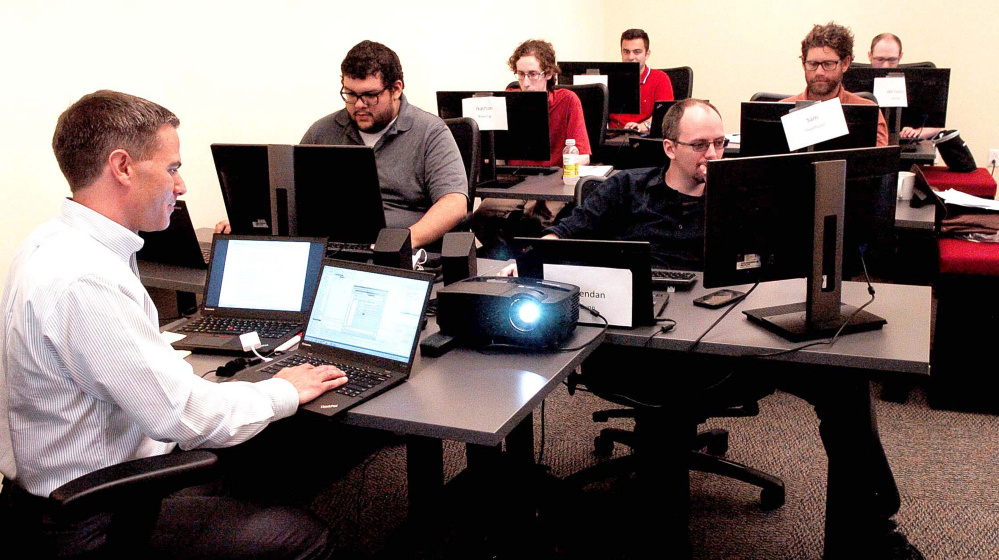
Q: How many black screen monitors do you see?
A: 6